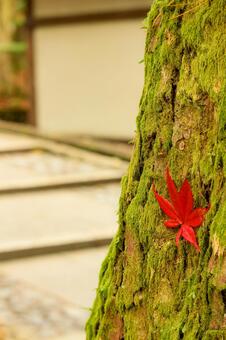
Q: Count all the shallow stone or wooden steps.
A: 3